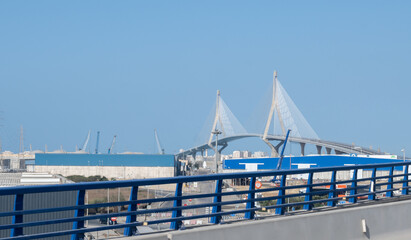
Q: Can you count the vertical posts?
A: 13